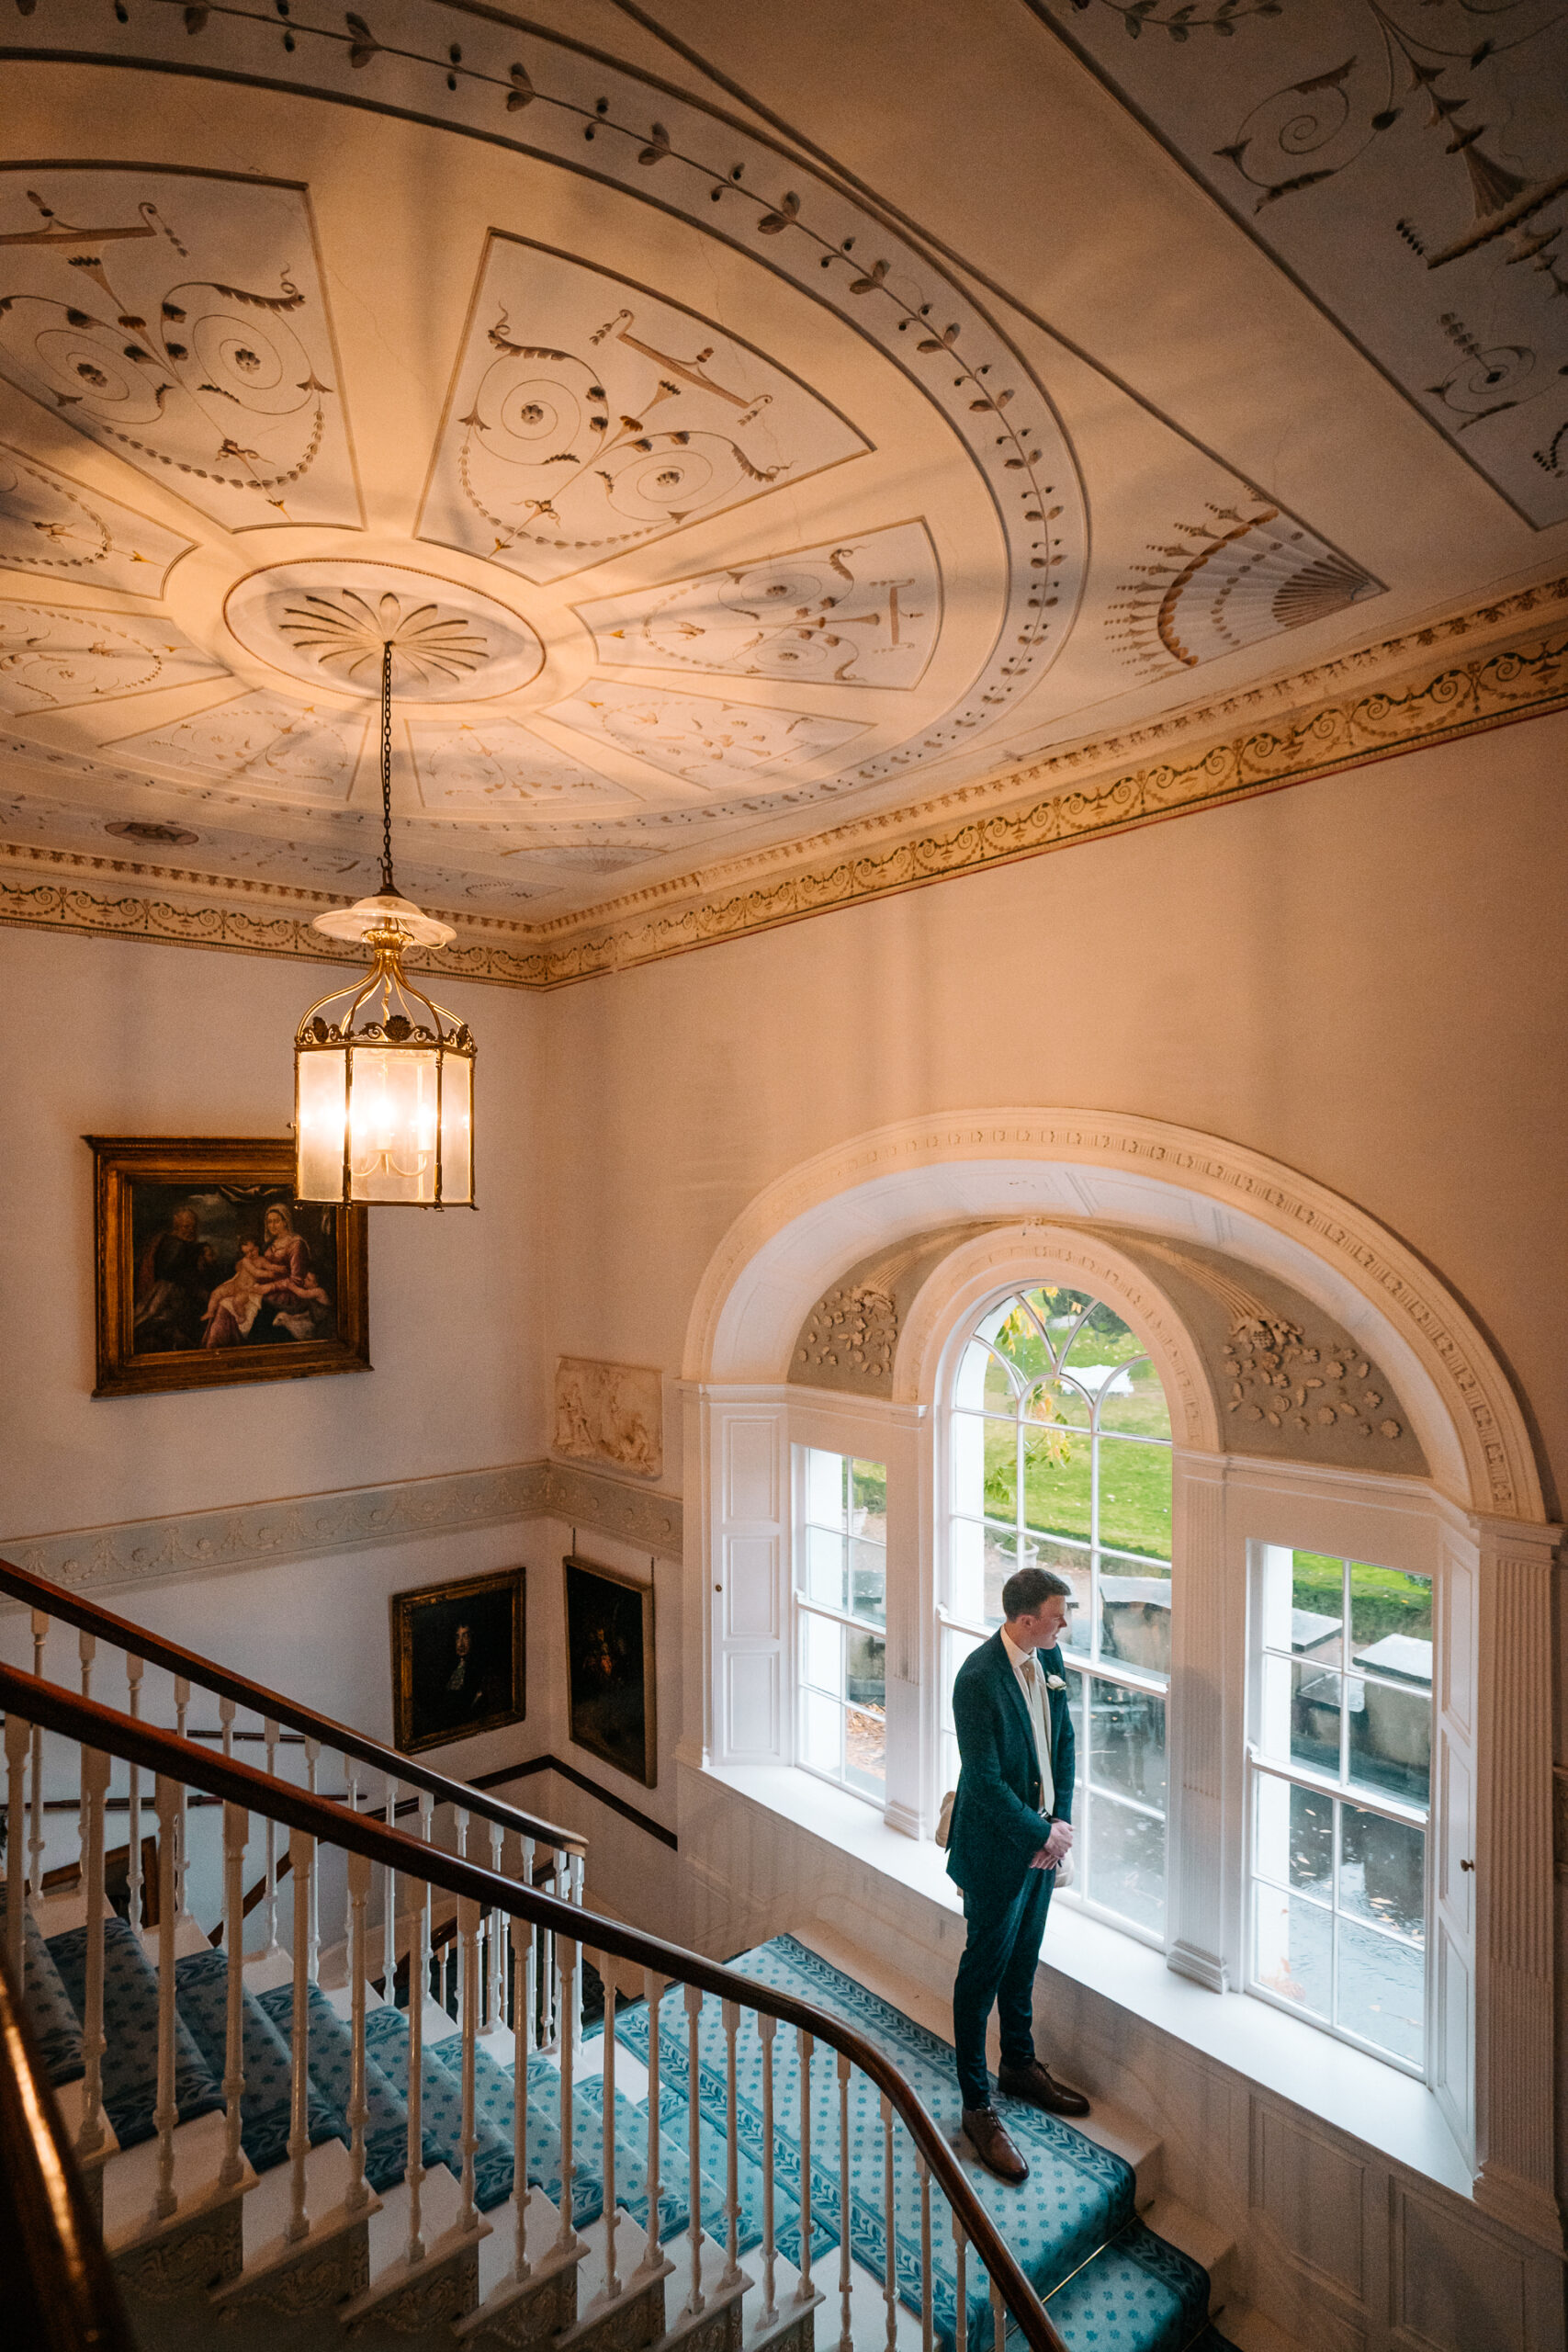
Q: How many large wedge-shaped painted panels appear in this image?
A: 8